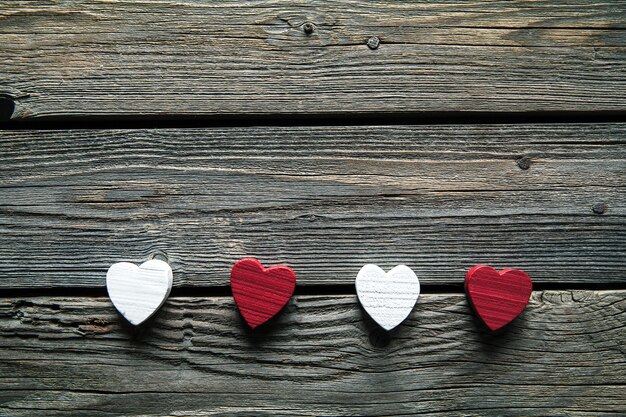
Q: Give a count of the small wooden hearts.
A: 4